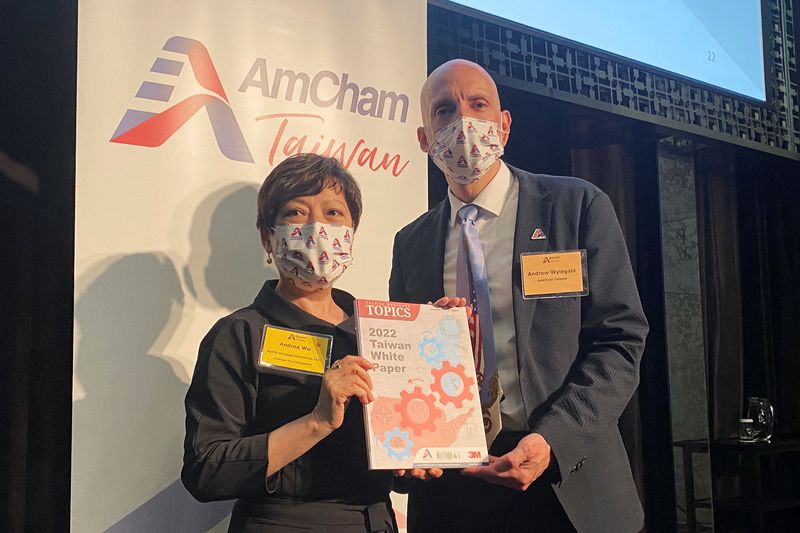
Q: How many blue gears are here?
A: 2